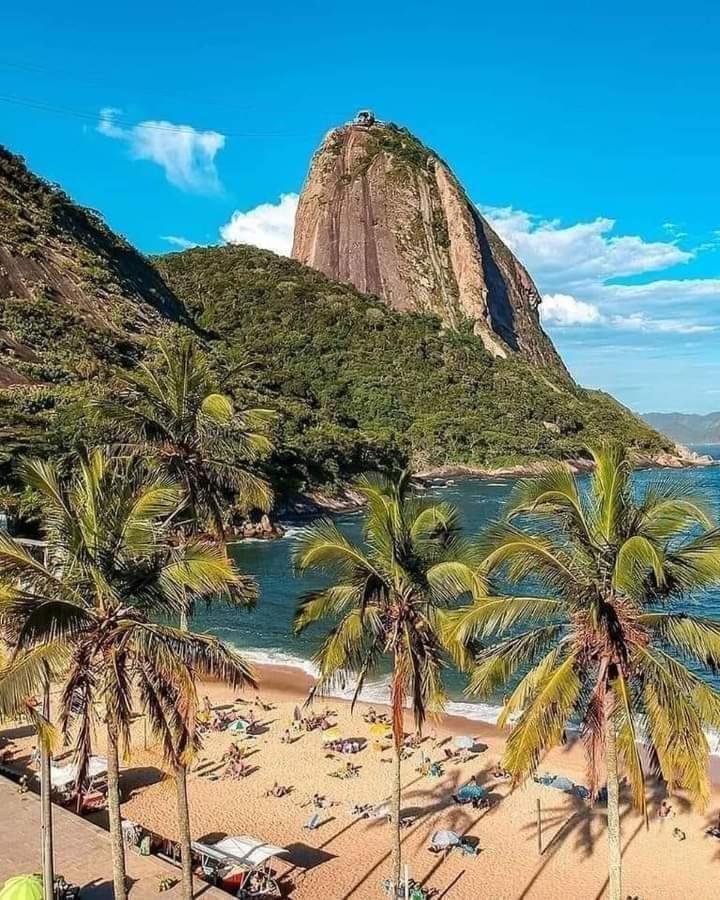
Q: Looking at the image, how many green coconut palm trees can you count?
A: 4